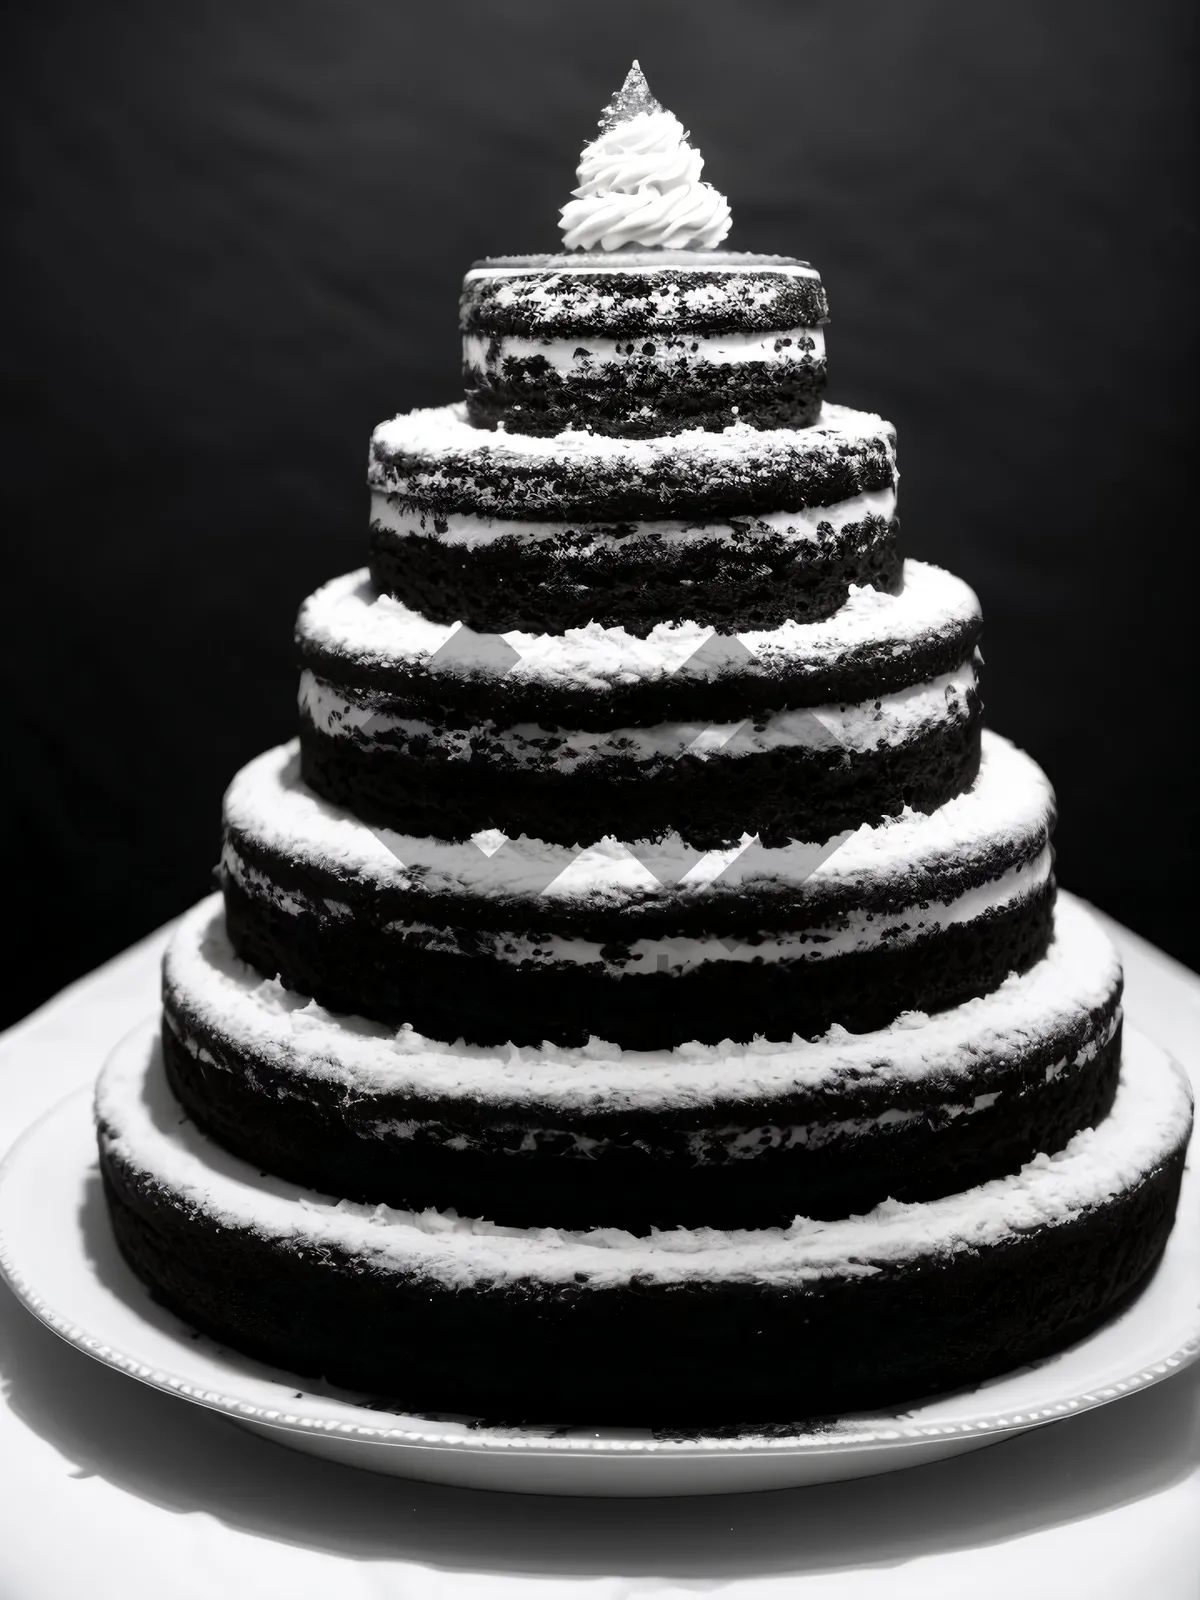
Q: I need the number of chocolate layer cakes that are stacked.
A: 6